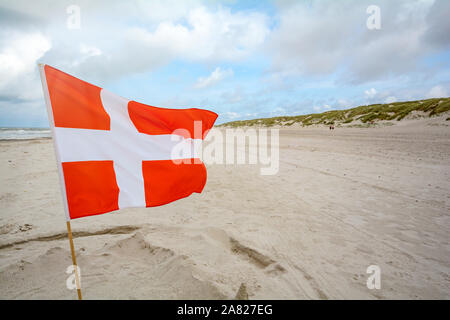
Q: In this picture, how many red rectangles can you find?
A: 4